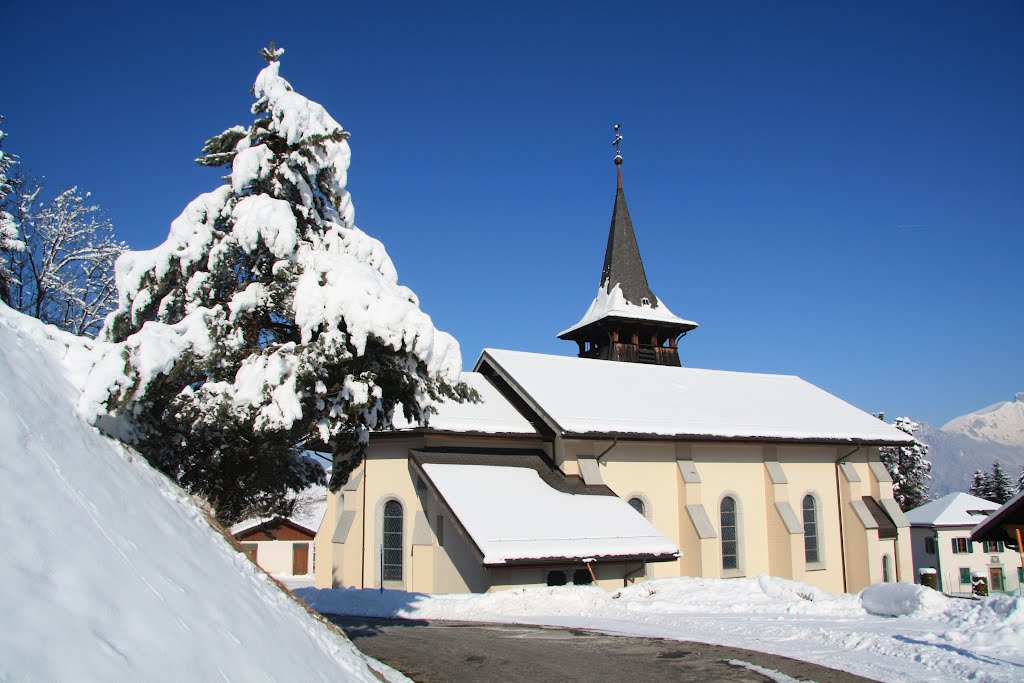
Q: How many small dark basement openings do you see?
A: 2